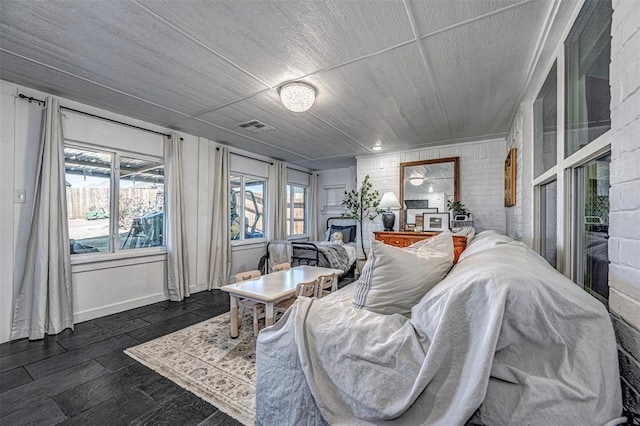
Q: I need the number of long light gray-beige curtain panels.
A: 5